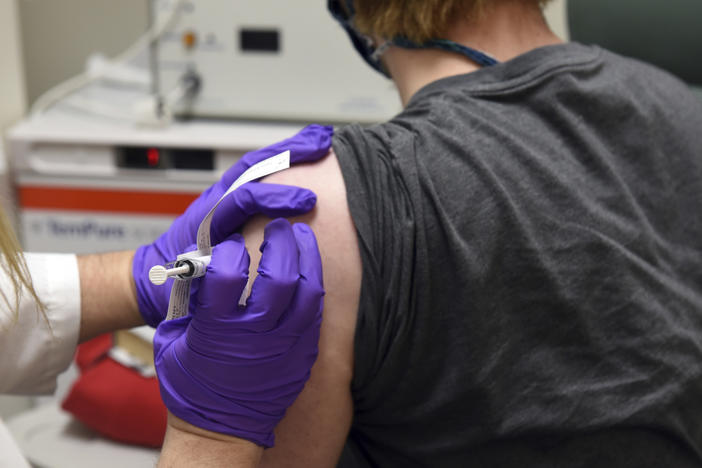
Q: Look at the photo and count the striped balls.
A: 0